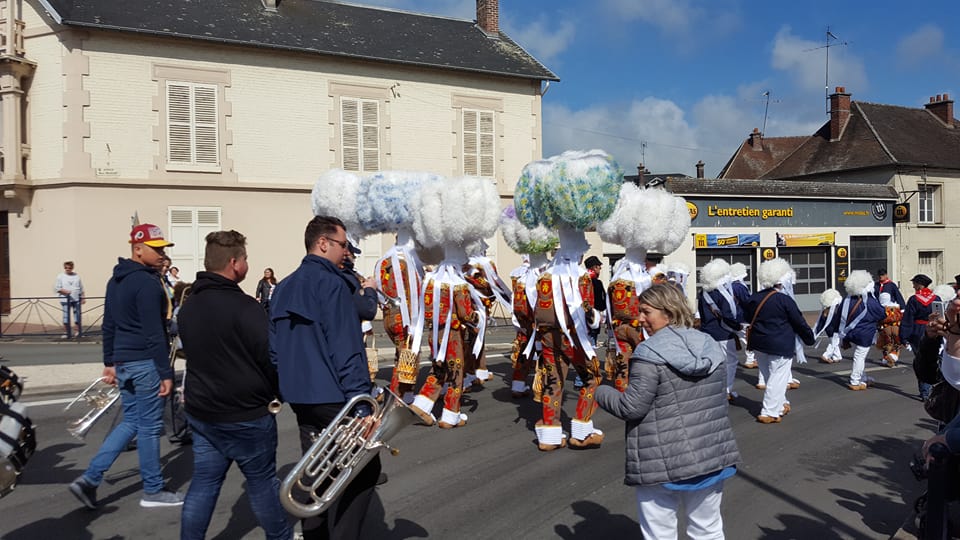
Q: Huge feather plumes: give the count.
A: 6